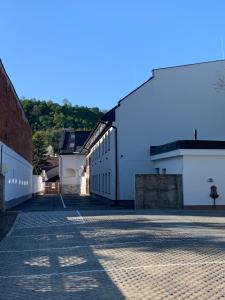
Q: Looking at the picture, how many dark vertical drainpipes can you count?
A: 1